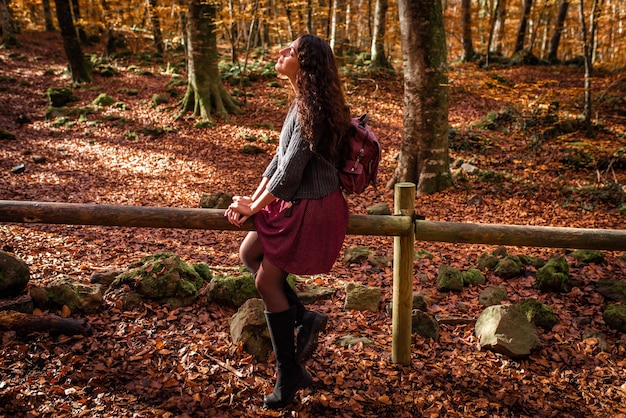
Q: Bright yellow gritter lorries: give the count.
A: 0